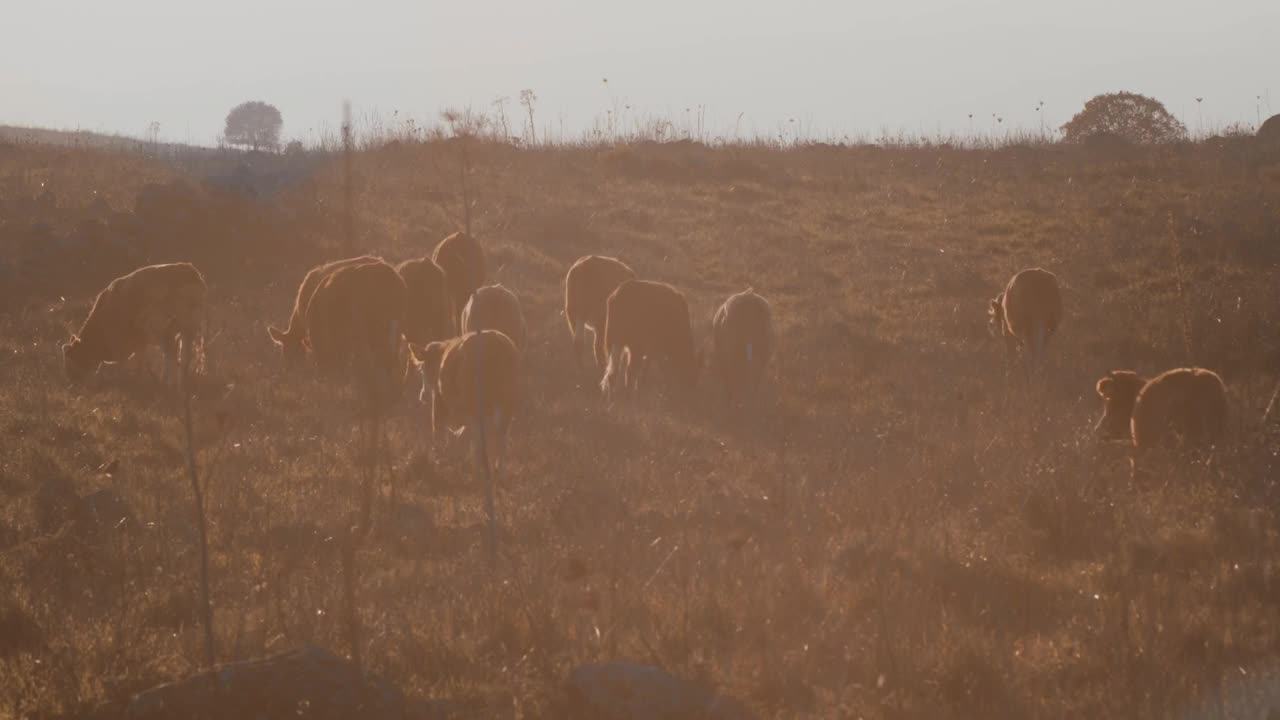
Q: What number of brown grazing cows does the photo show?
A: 12